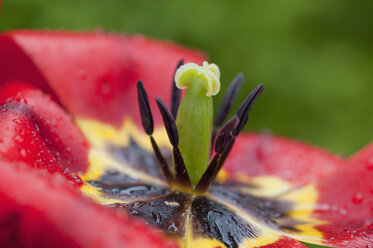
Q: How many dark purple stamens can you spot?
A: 6